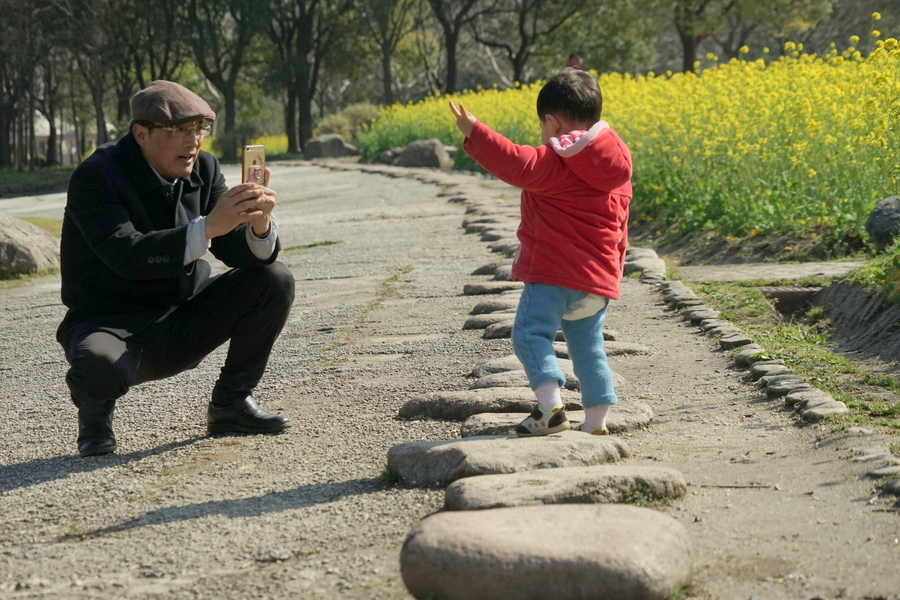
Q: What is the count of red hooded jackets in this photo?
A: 1